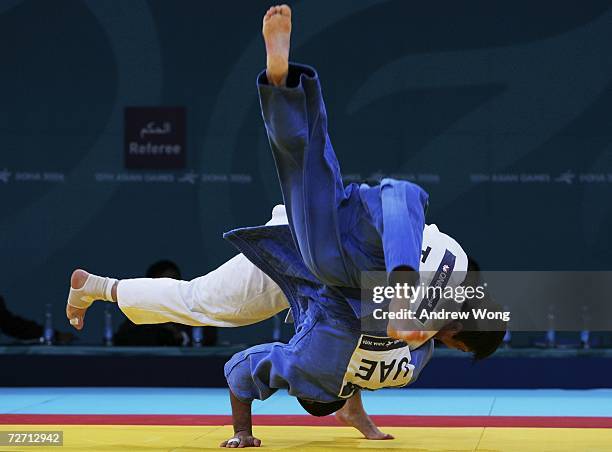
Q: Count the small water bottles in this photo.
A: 7